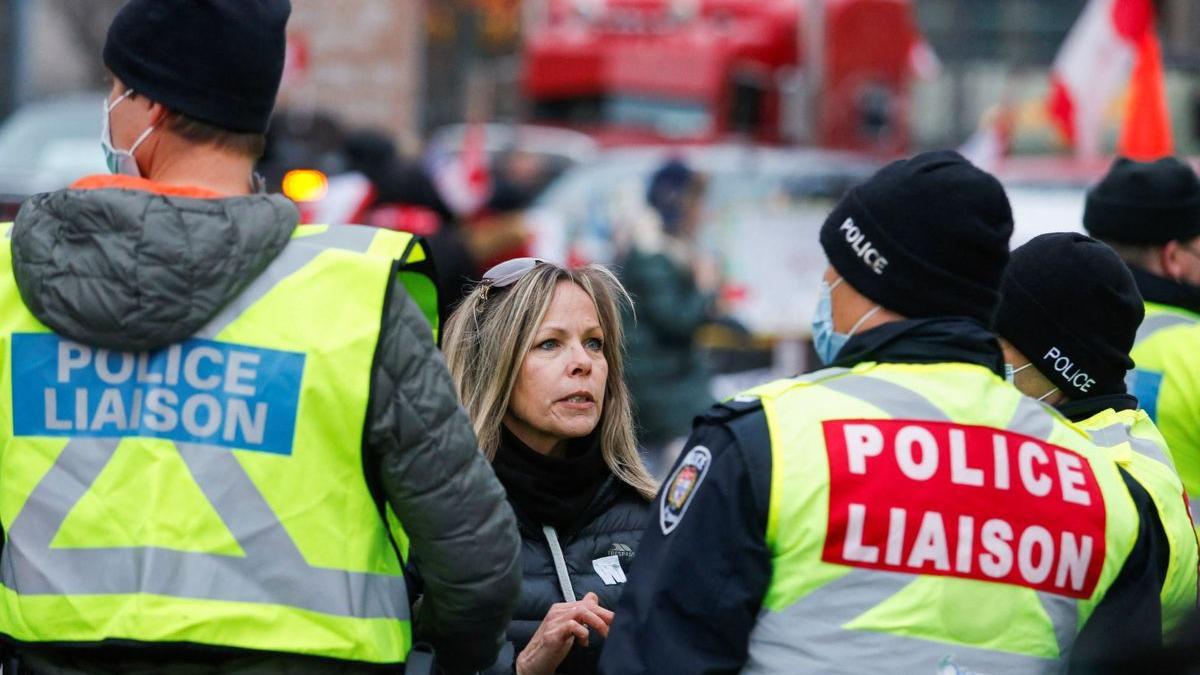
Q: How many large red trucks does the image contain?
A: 1